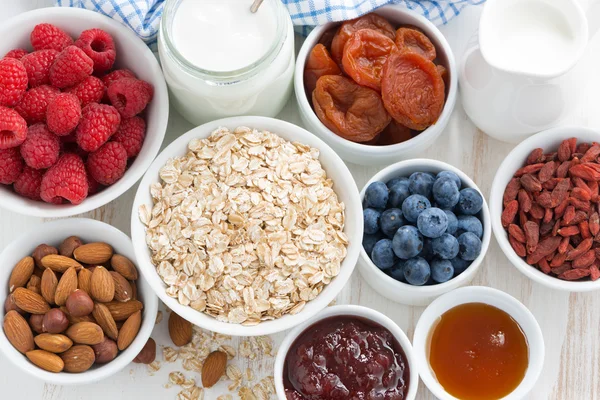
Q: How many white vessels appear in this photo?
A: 9